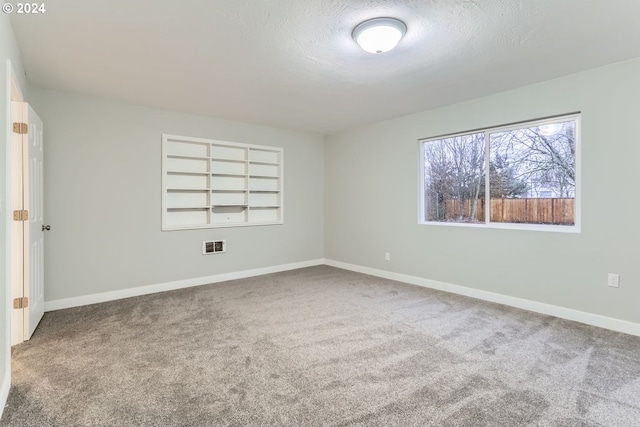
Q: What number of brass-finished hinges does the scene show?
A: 3